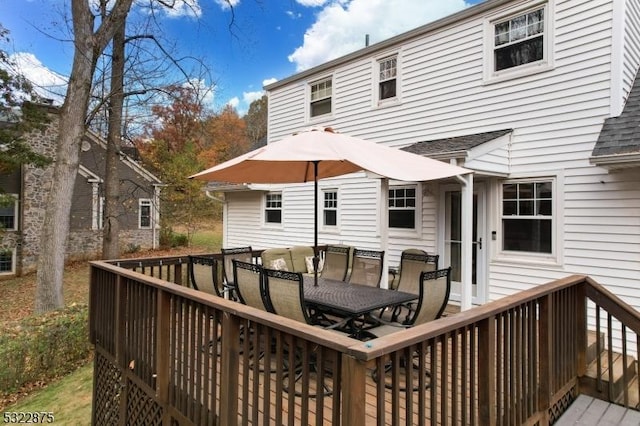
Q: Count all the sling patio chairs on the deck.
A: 8